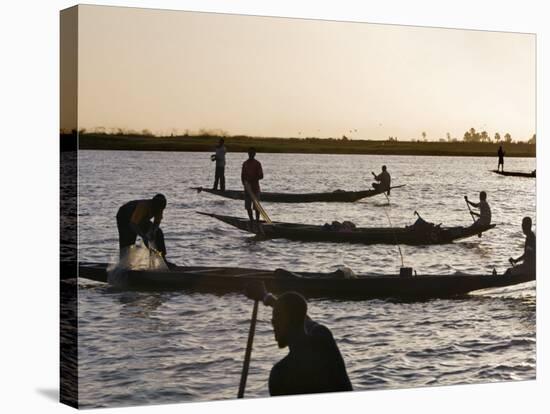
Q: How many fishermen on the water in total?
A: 8